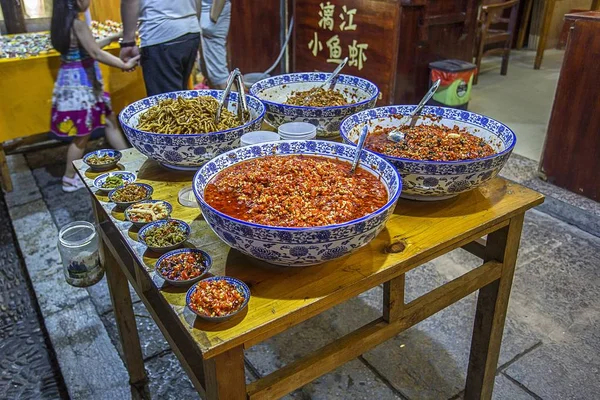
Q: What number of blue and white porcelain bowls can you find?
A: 11